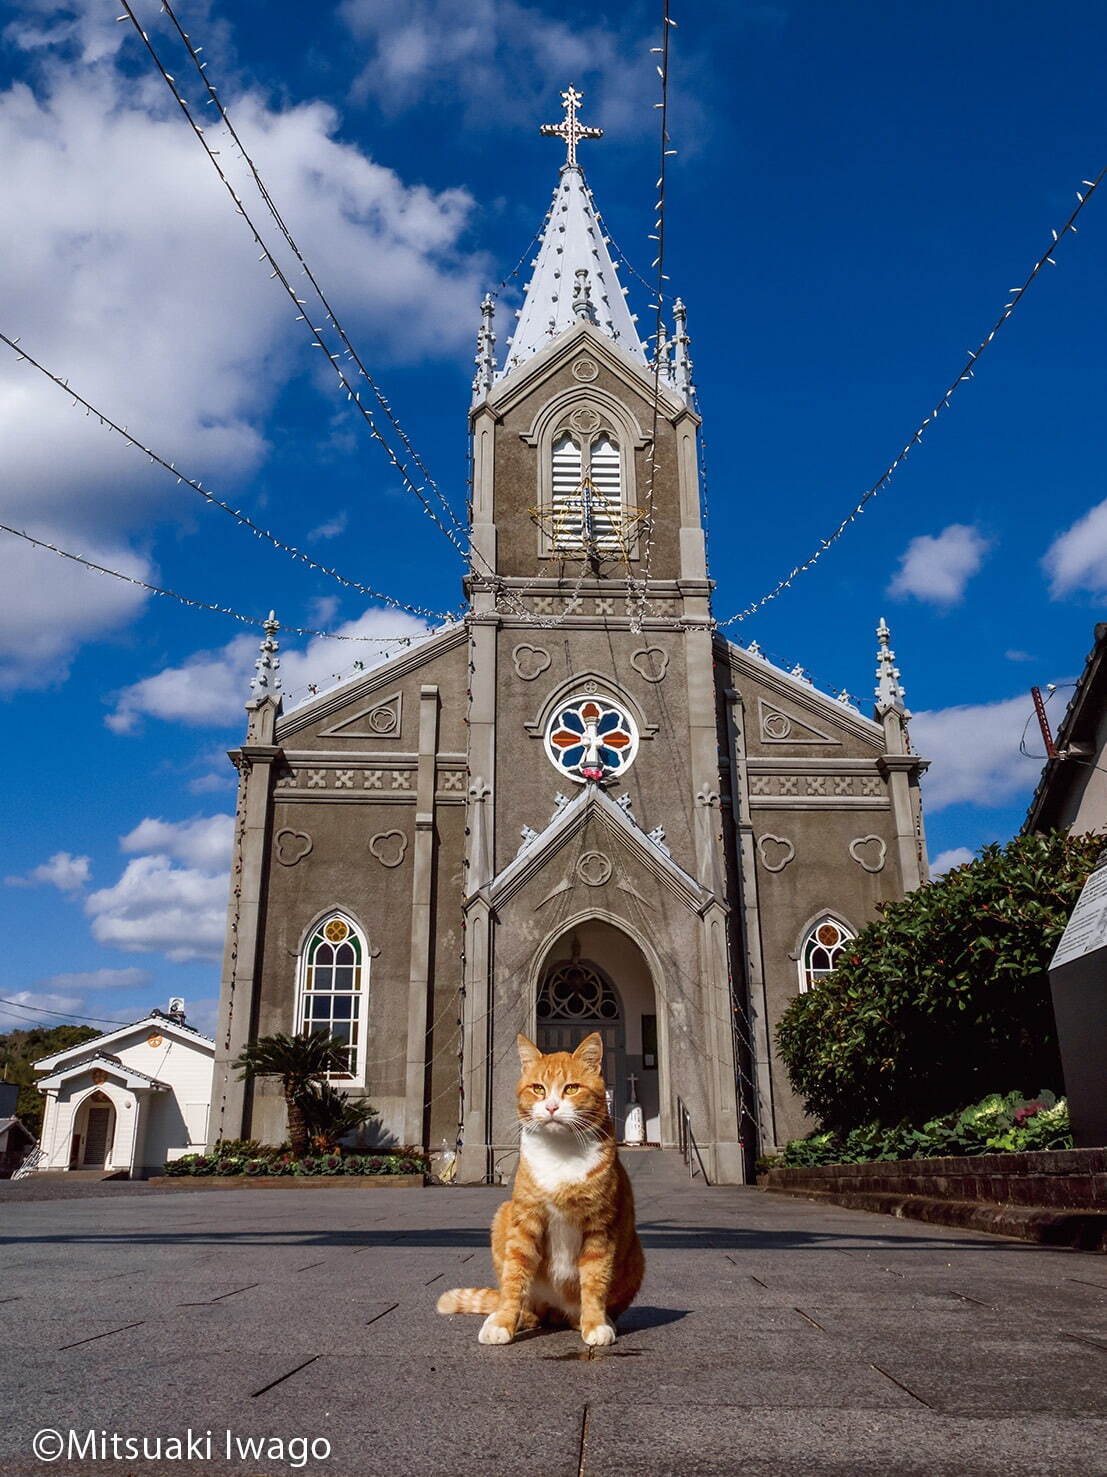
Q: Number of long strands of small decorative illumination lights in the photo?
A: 6